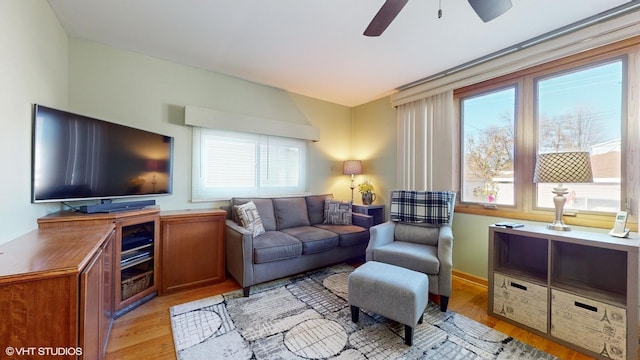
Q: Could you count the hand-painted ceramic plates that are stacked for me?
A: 0